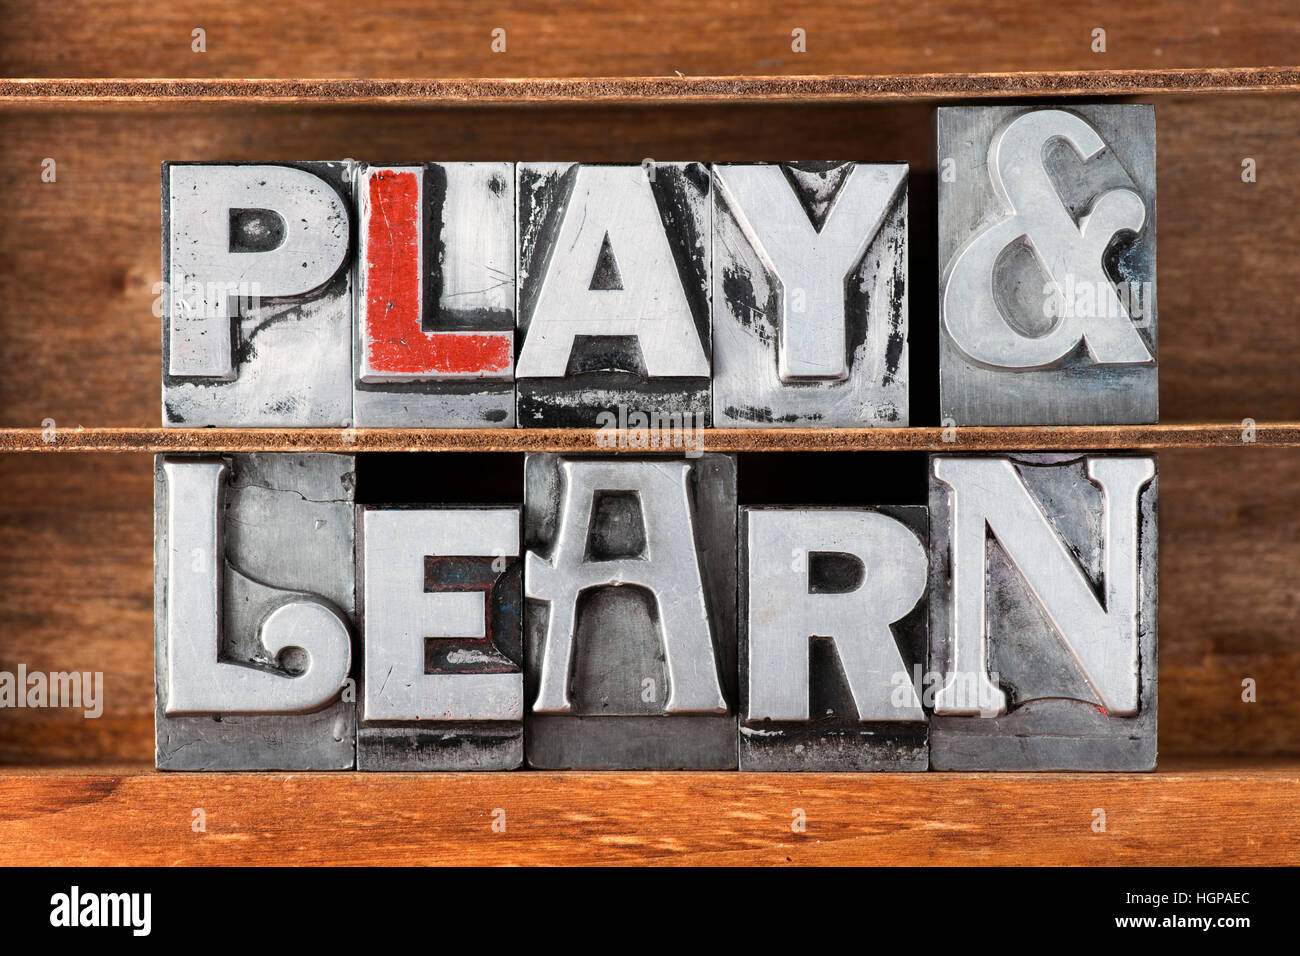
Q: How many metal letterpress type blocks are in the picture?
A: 10